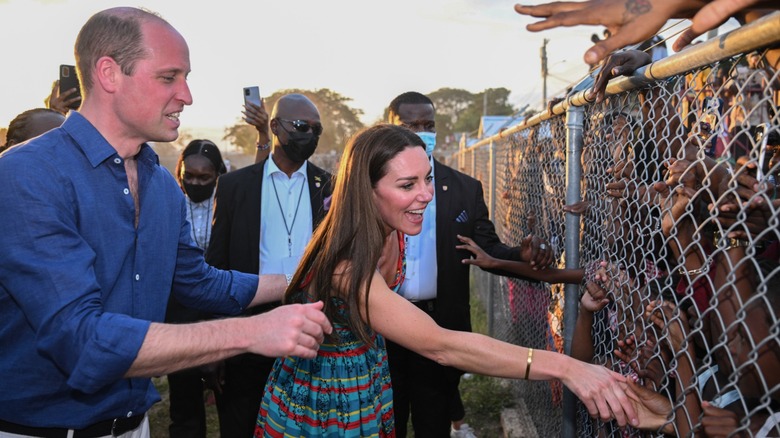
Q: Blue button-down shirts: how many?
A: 1